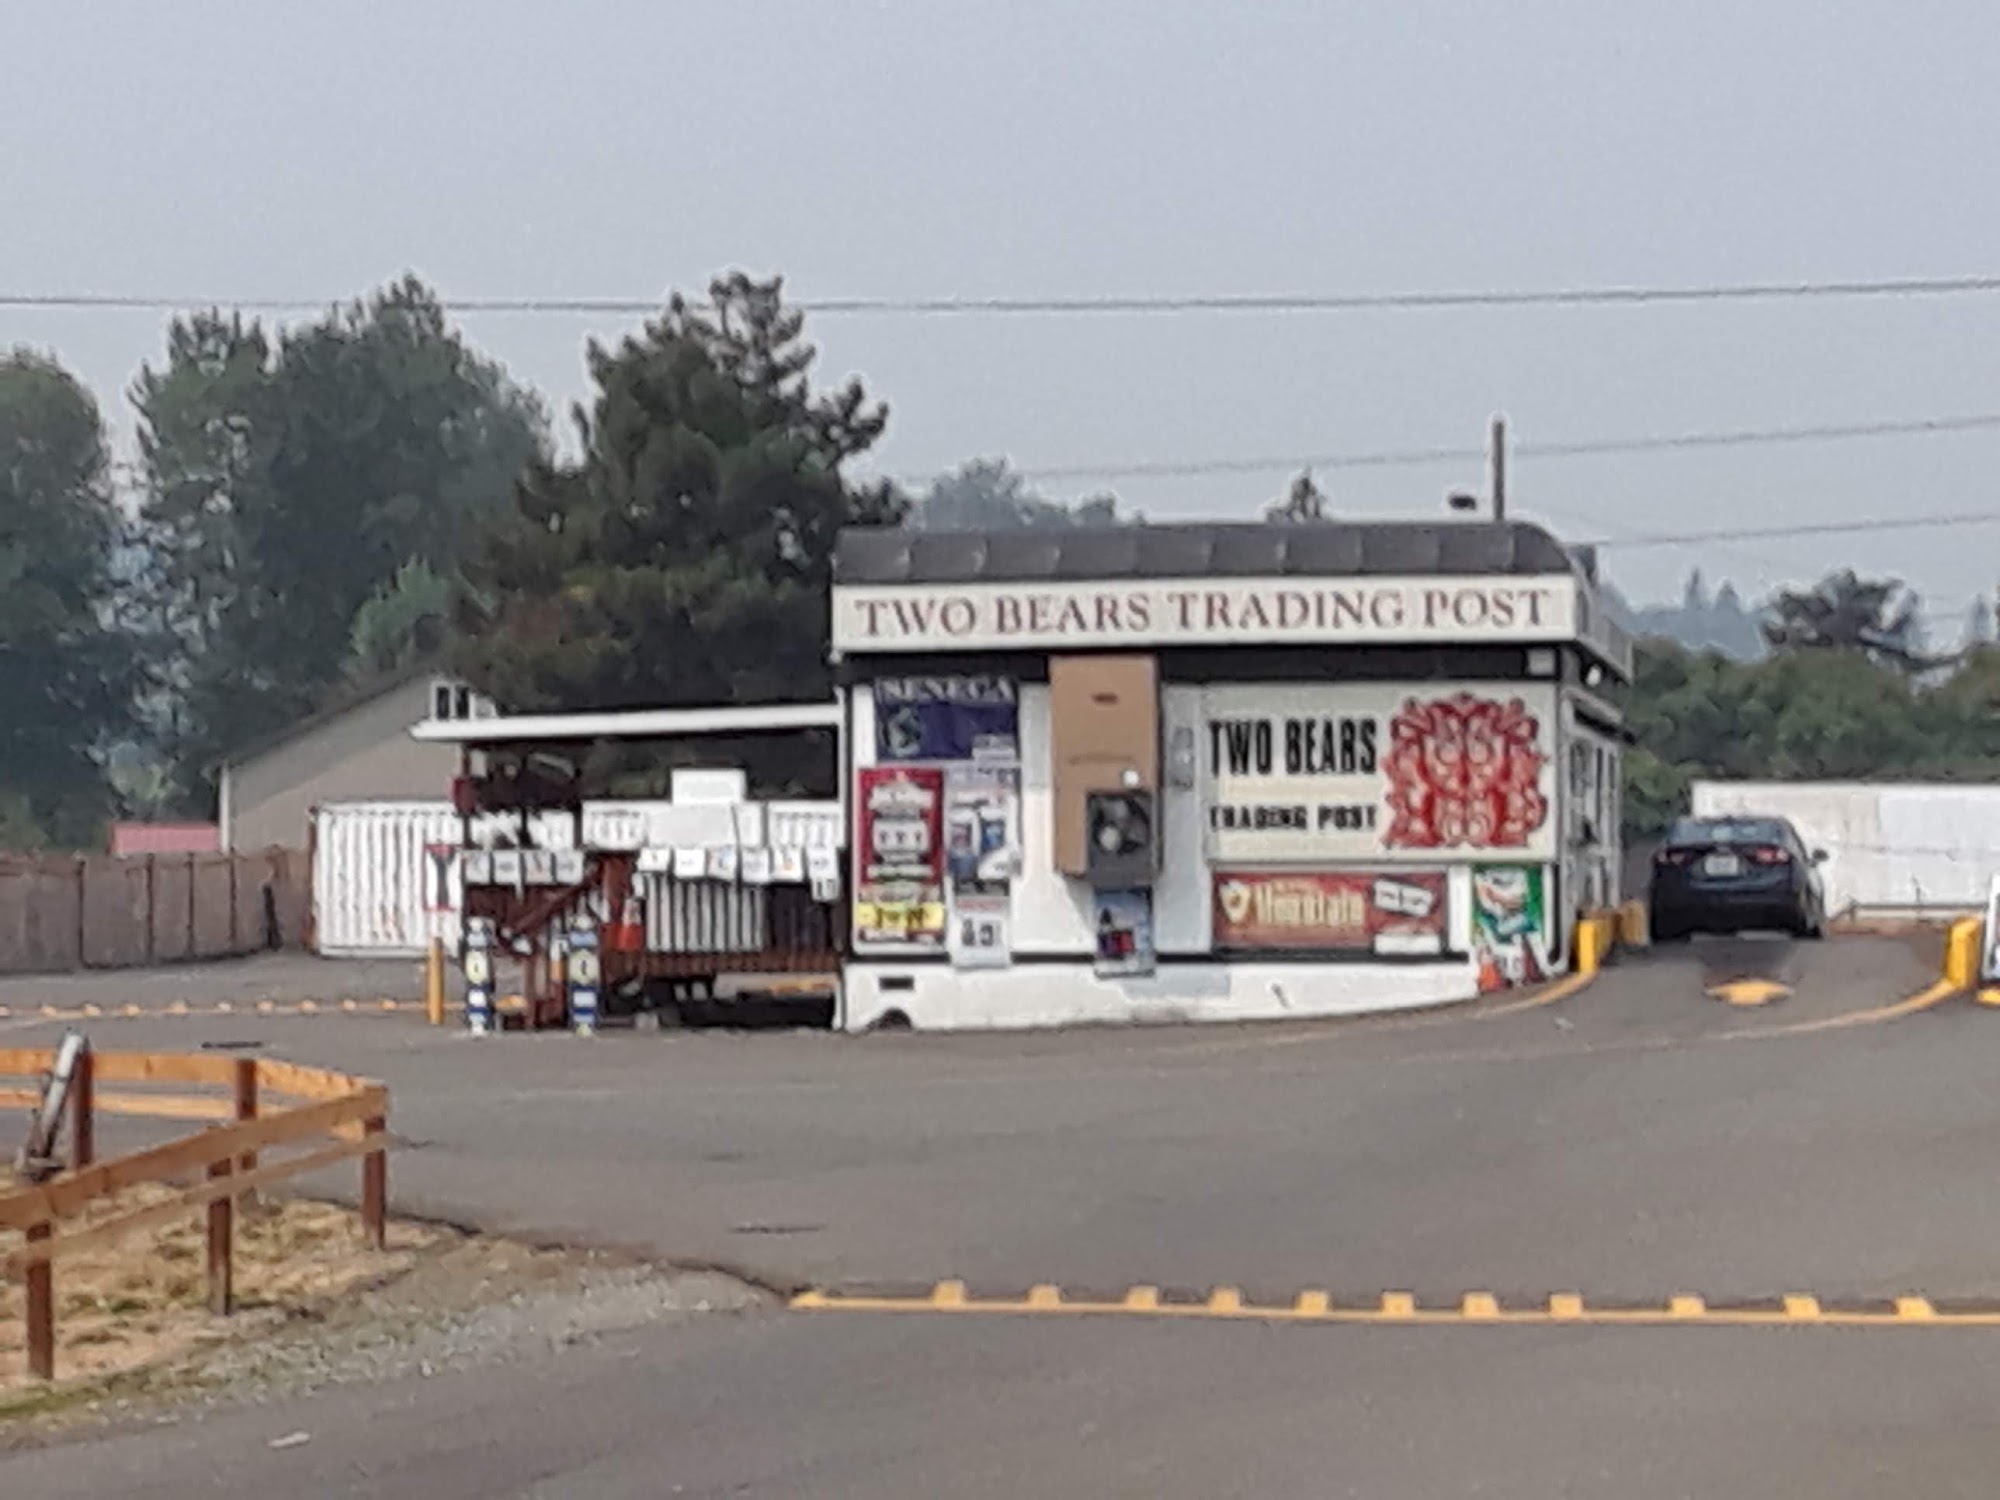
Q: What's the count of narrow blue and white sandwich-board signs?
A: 2